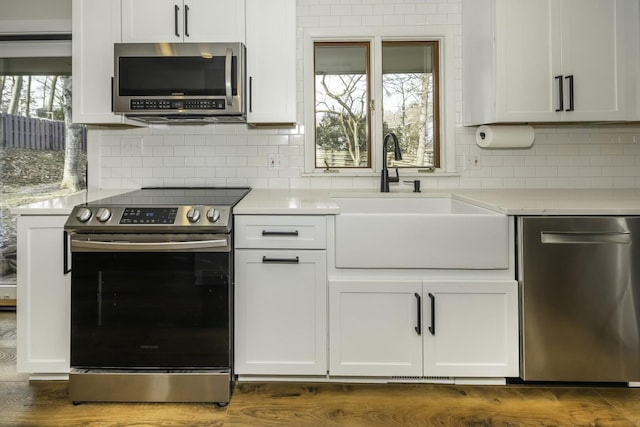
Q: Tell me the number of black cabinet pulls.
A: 11